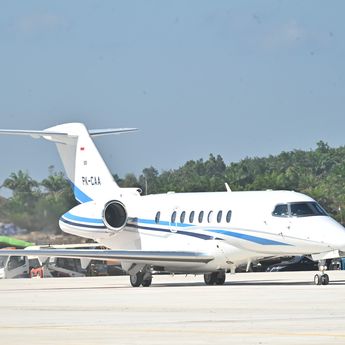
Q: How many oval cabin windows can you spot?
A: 8